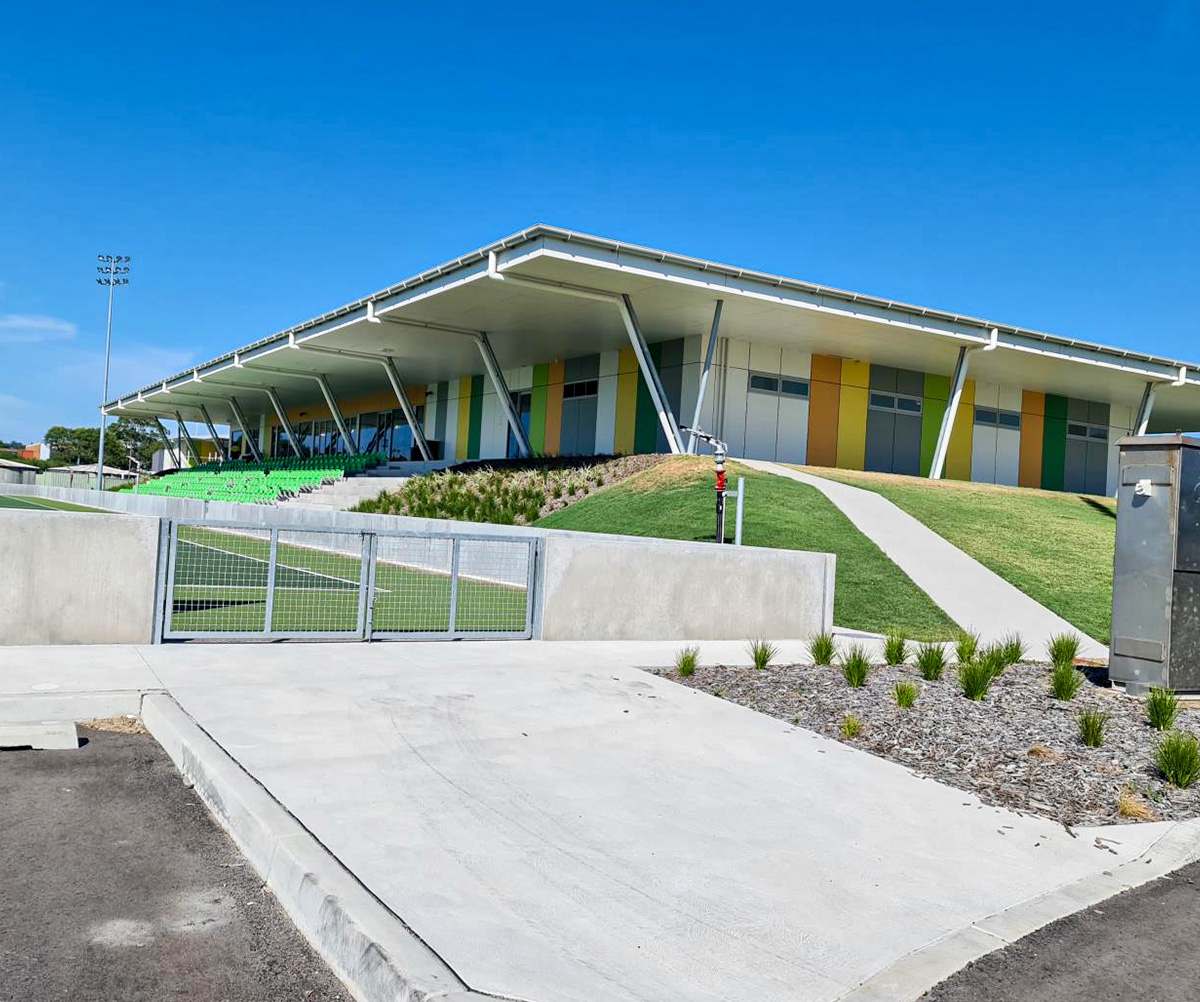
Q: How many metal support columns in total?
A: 12